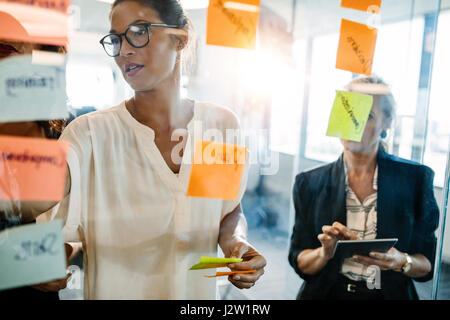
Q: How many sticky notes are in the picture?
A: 11